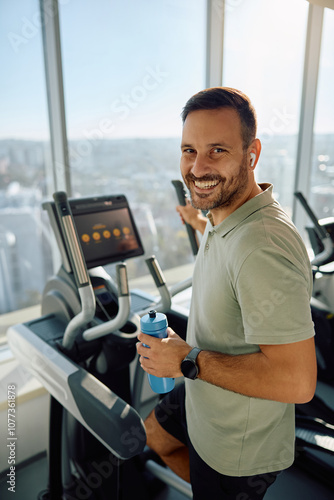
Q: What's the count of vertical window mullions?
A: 3